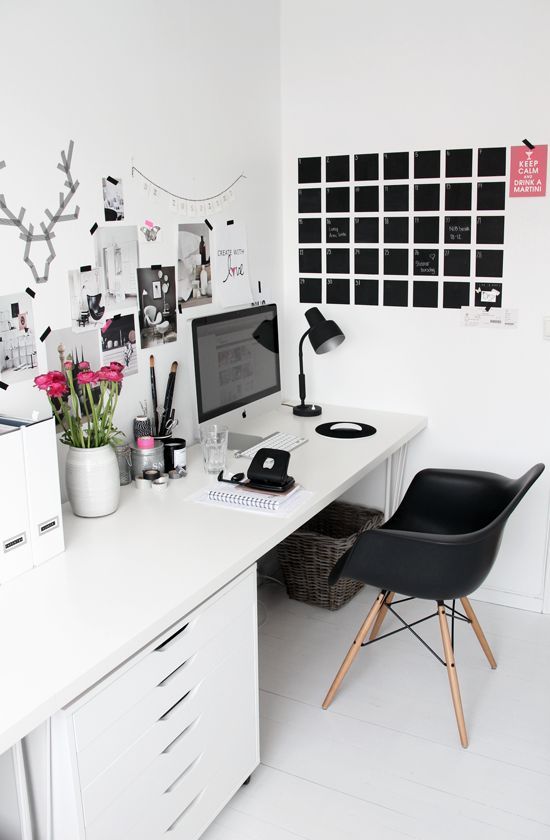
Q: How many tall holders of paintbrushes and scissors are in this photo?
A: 1